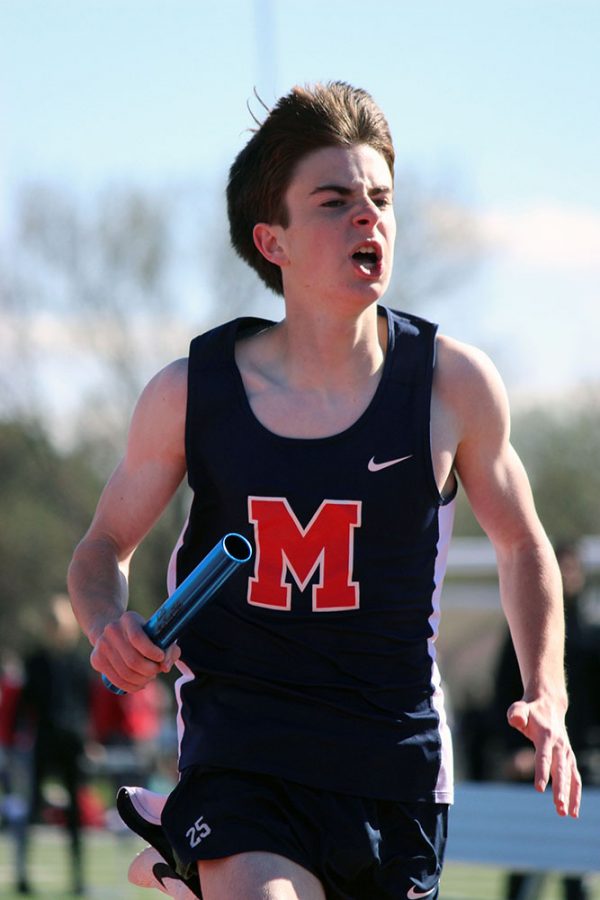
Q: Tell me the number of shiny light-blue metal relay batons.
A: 1